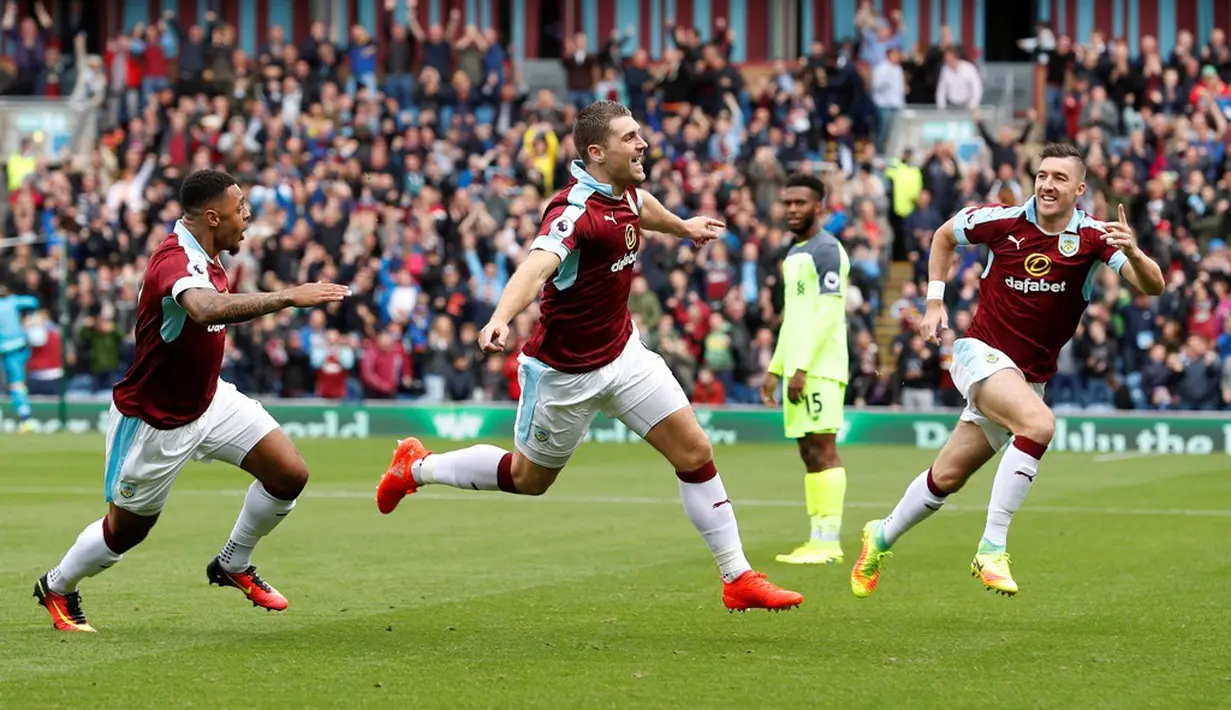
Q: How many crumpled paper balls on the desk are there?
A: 0